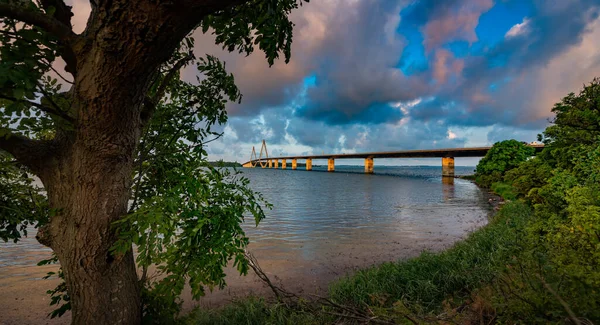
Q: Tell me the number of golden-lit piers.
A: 8